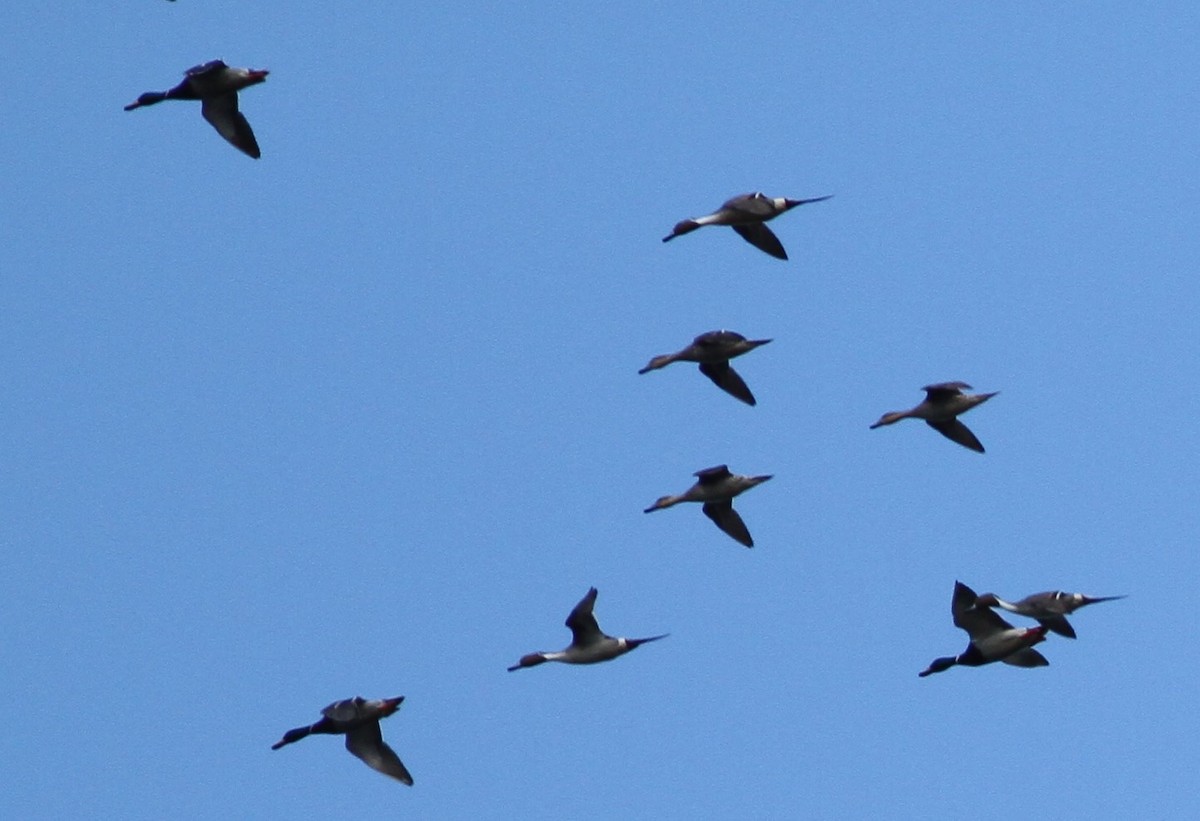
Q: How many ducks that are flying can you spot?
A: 9